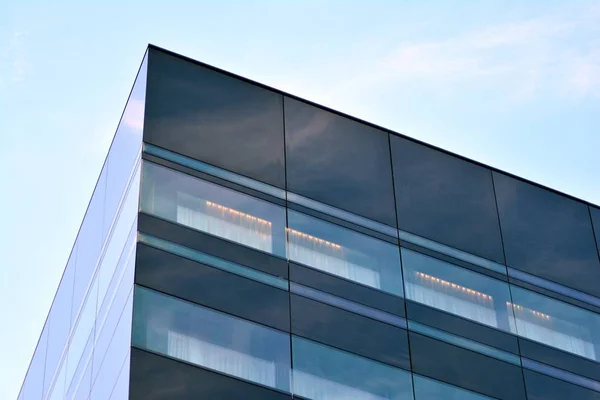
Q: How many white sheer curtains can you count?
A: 6